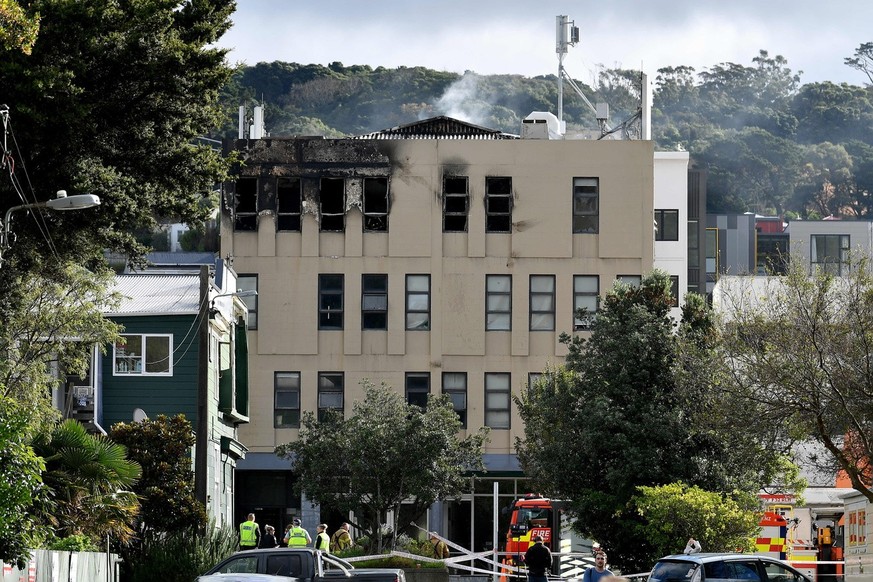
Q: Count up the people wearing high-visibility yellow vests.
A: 3